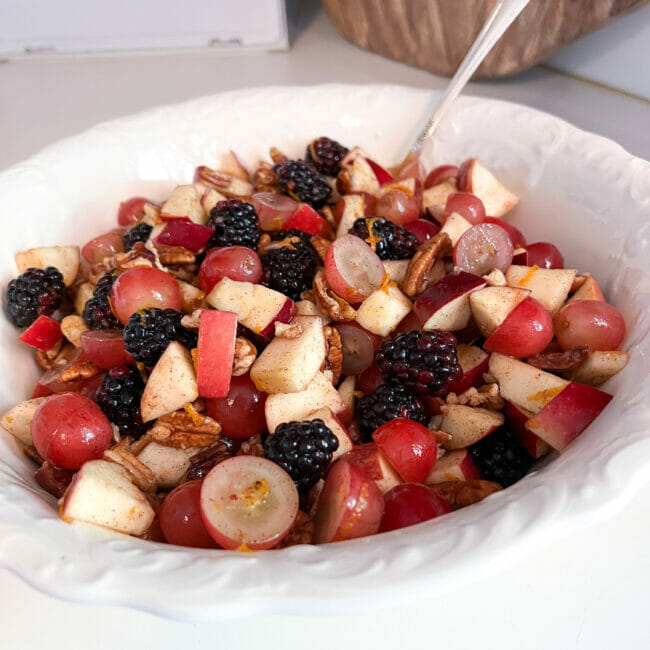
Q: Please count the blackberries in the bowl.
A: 14